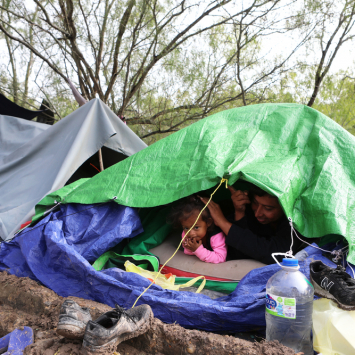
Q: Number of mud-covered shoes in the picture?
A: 3